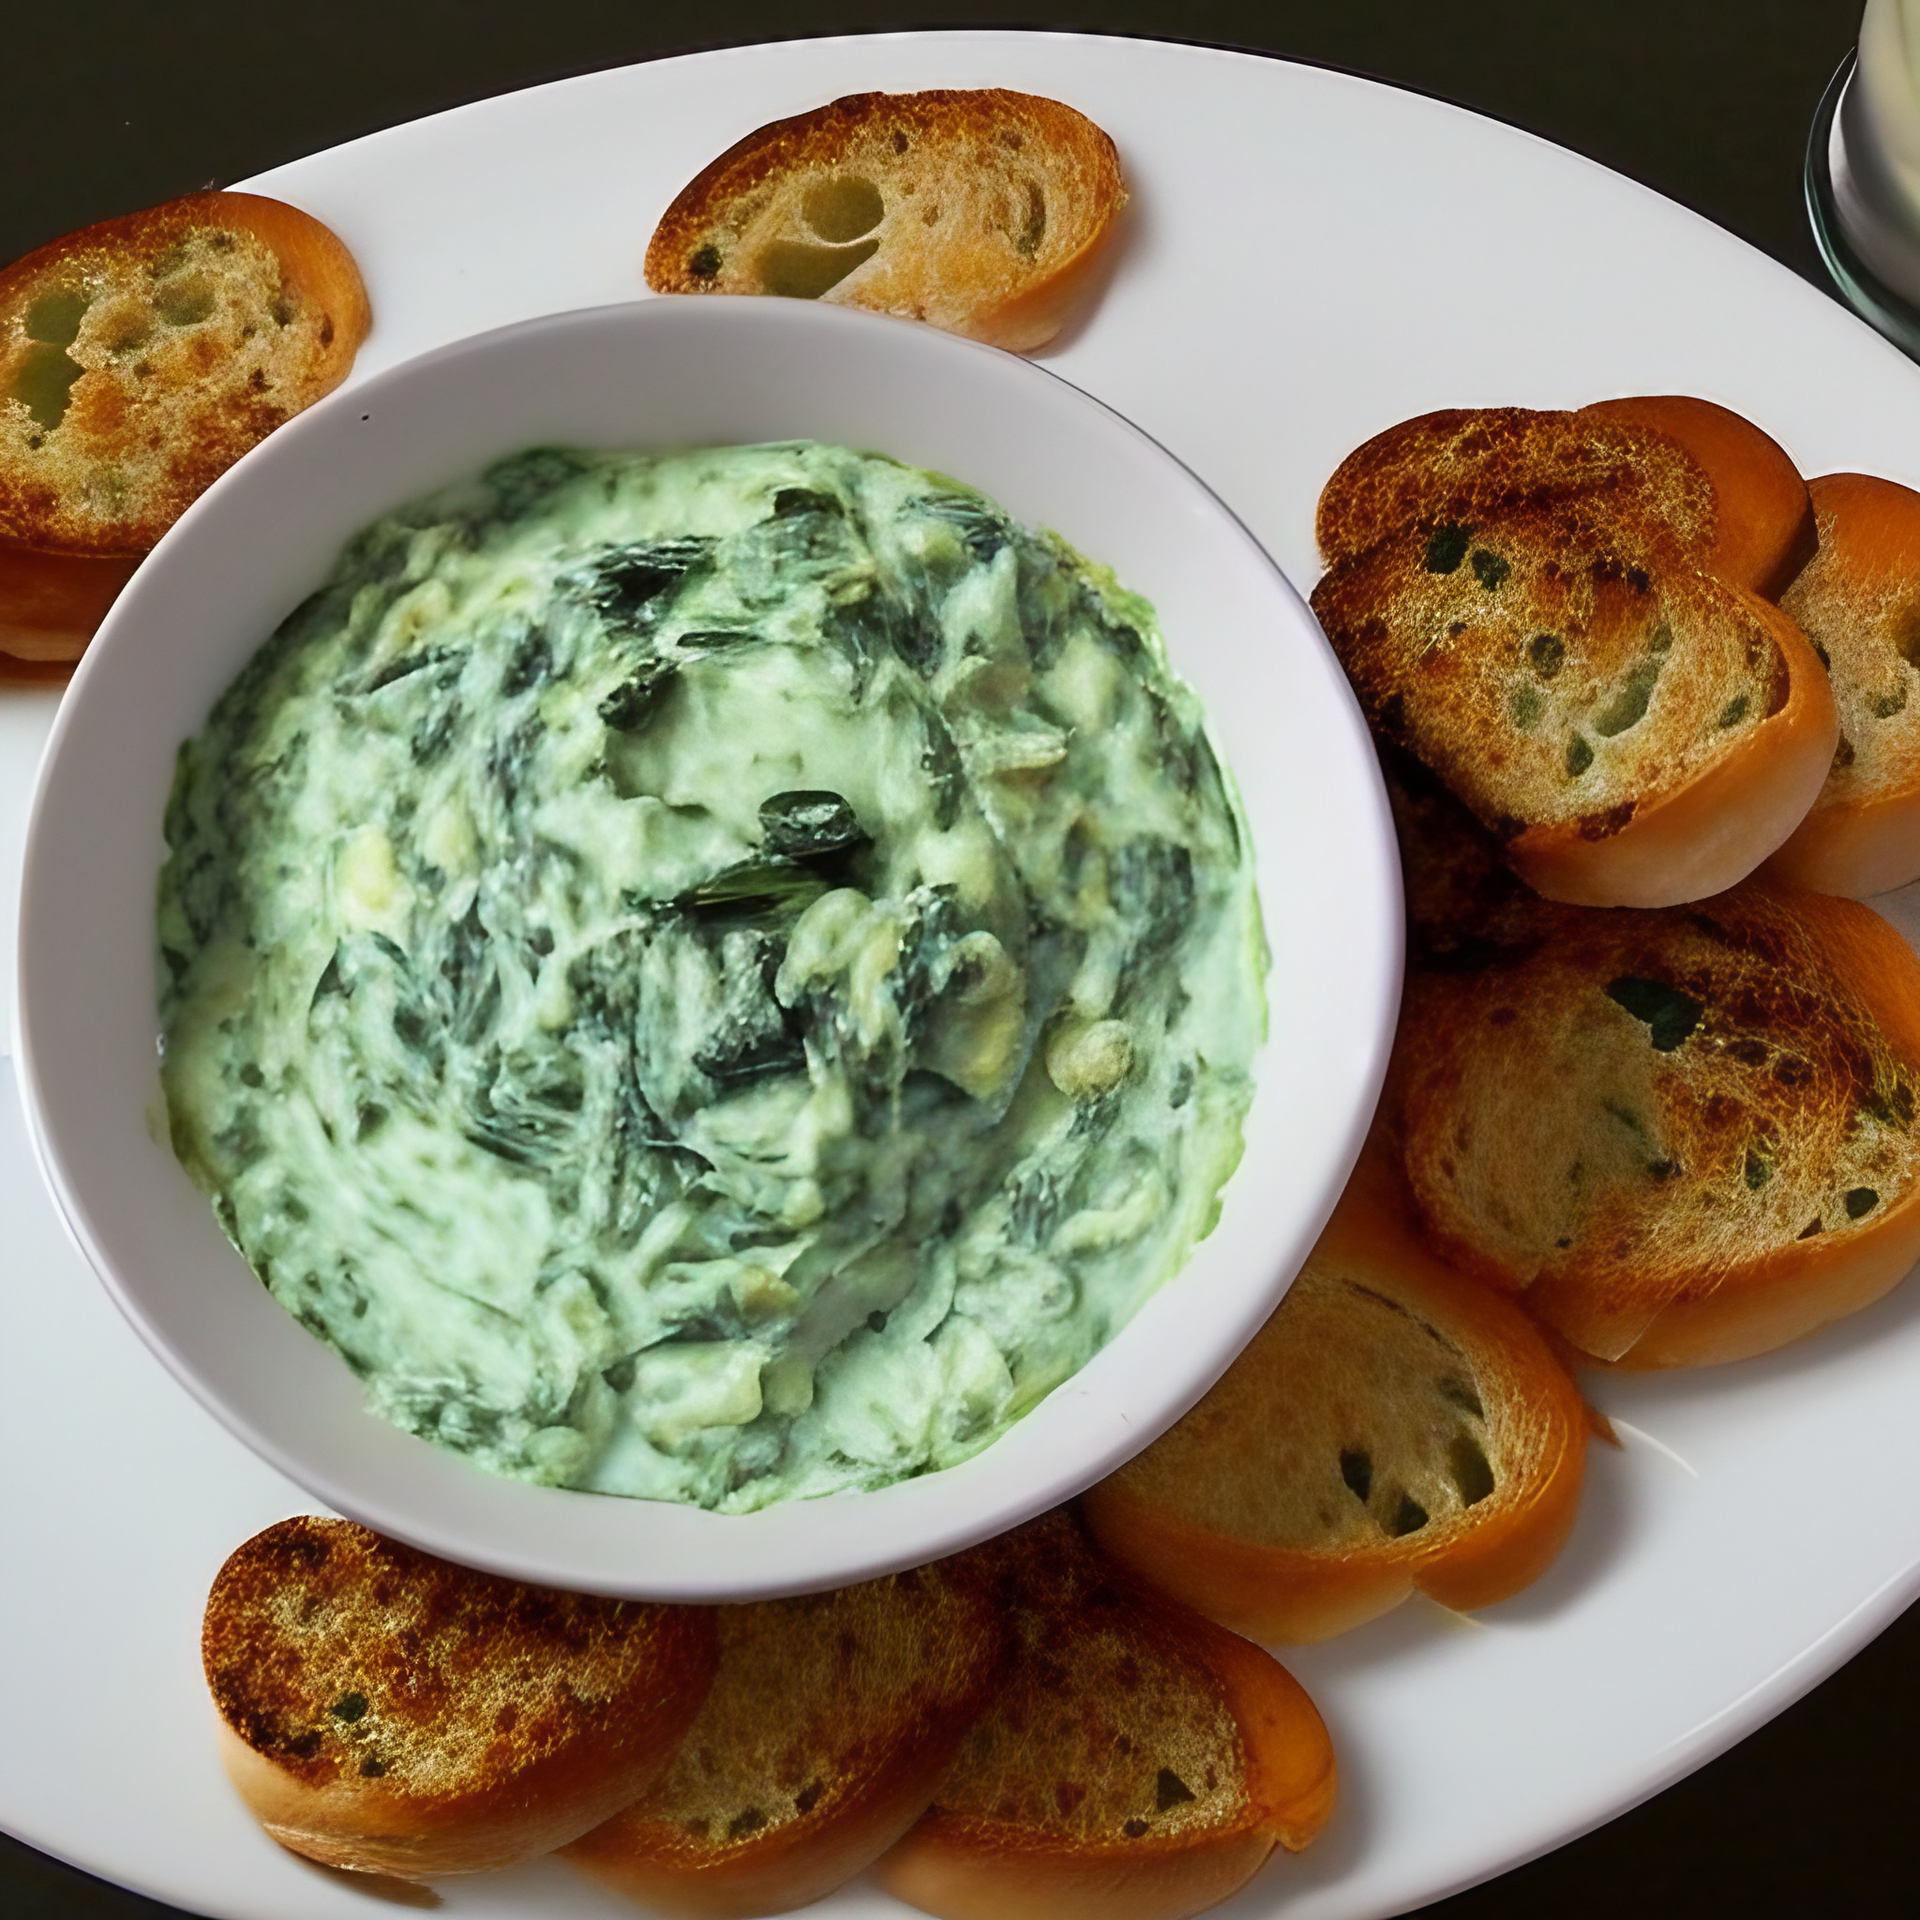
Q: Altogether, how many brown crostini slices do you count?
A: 10